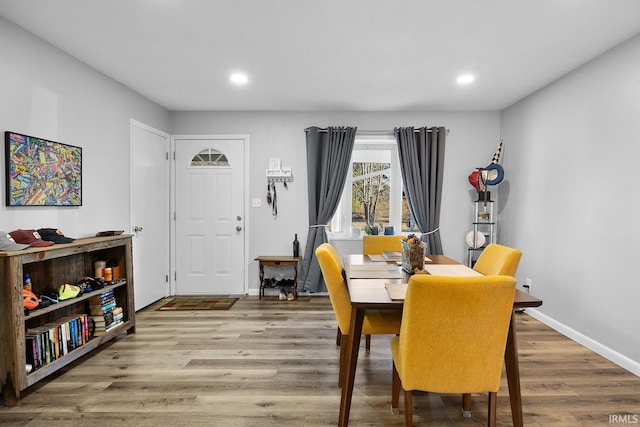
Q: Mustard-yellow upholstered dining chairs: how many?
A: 4